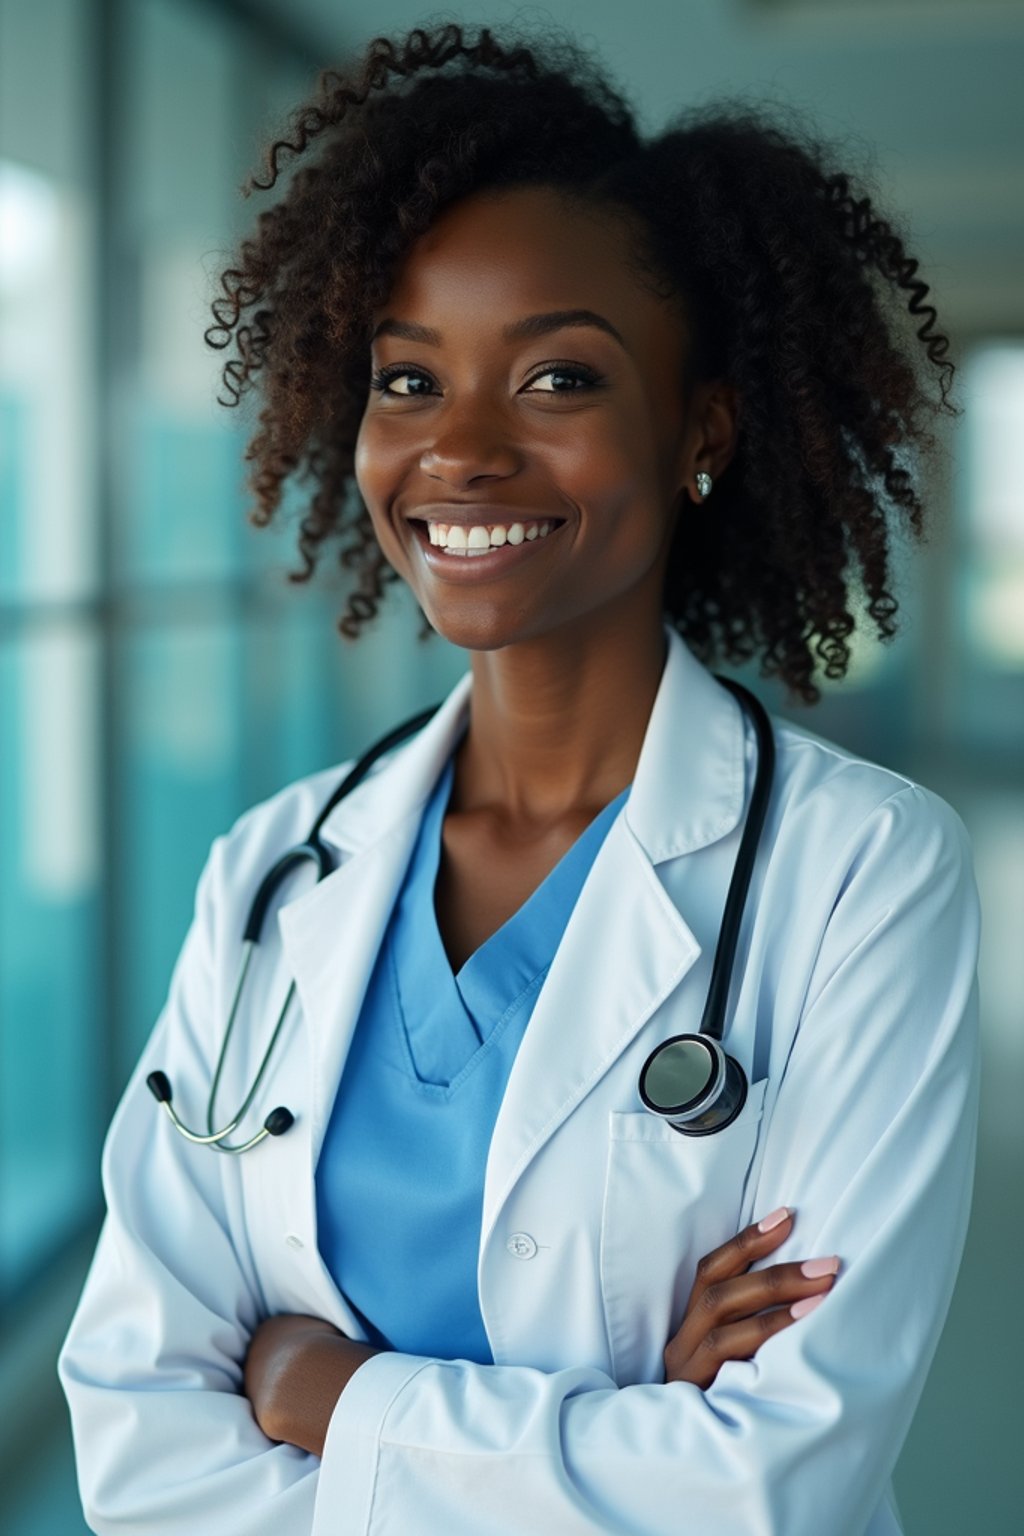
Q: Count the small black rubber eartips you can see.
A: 2